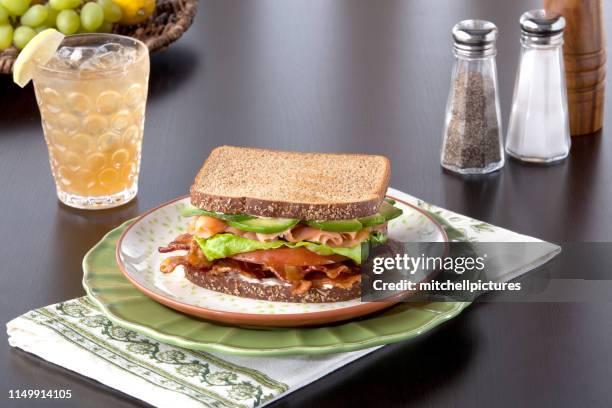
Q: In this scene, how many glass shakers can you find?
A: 2